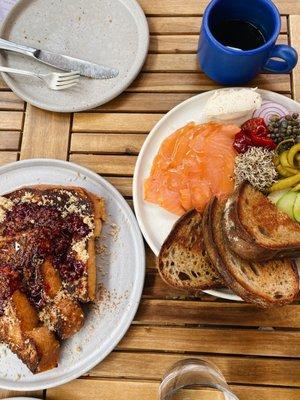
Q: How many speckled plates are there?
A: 1